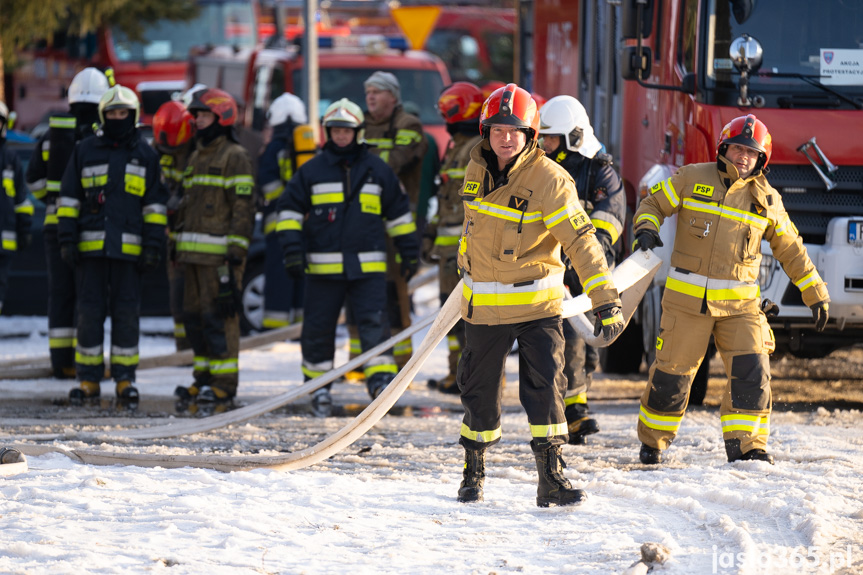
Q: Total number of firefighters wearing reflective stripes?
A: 12